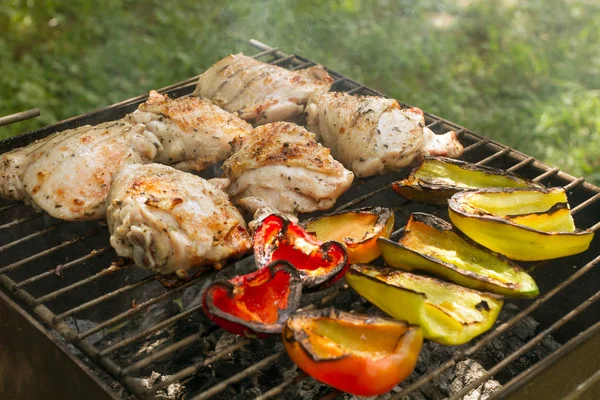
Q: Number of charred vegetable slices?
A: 8